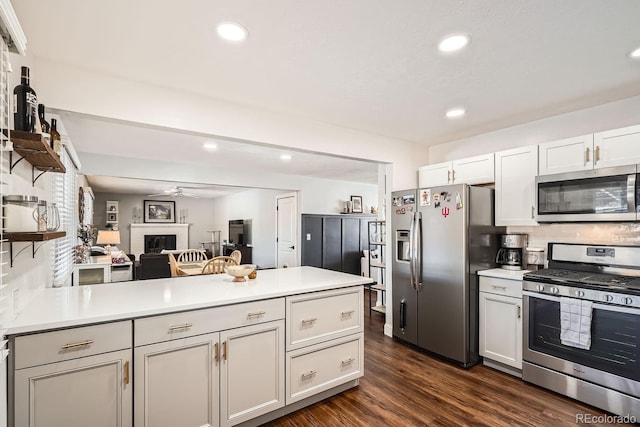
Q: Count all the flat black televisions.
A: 1